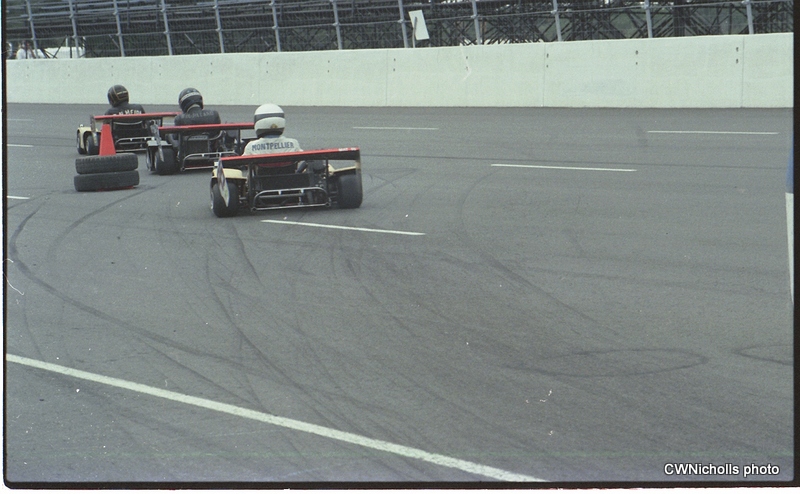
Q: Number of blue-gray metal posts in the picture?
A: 12